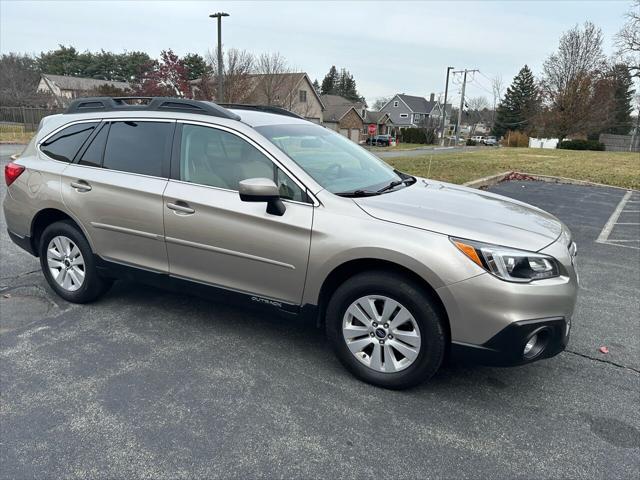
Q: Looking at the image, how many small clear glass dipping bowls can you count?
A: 0